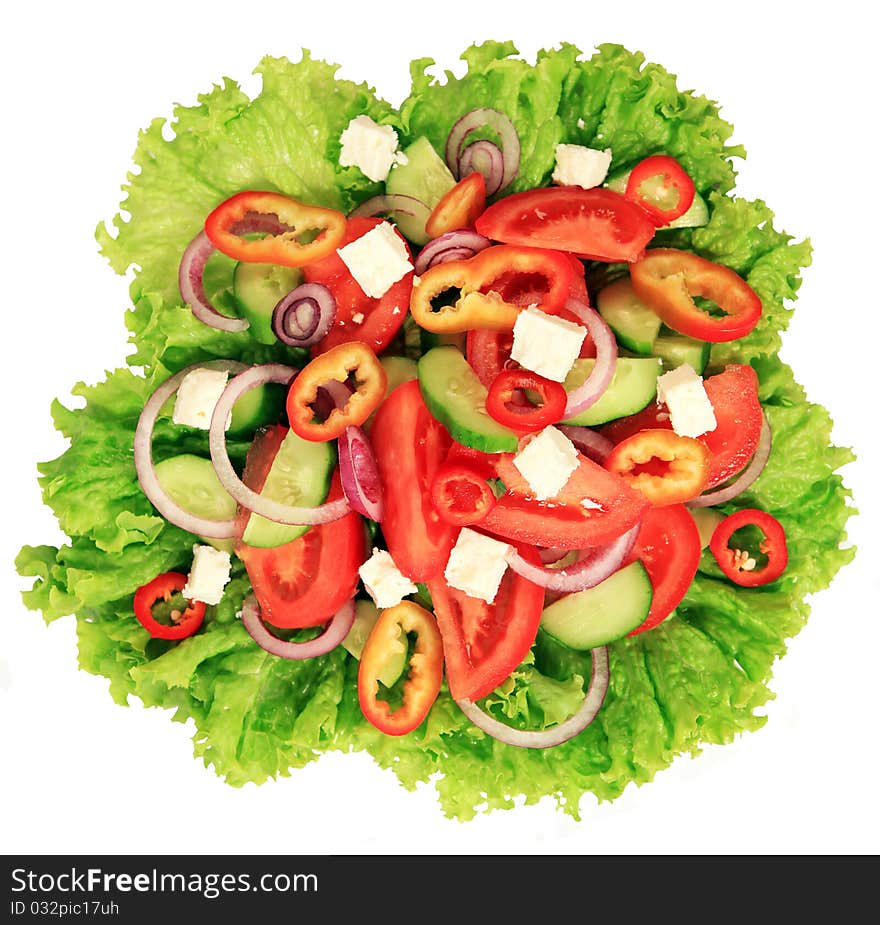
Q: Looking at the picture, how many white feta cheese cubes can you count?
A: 10